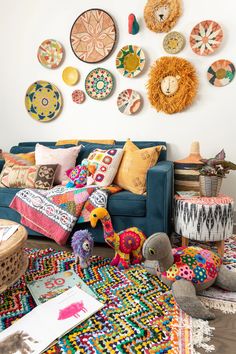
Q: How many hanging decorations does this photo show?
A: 14